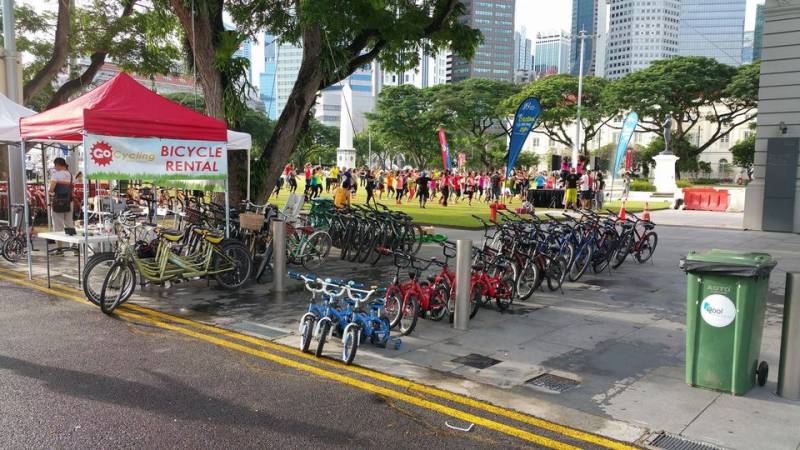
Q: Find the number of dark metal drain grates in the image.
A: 3